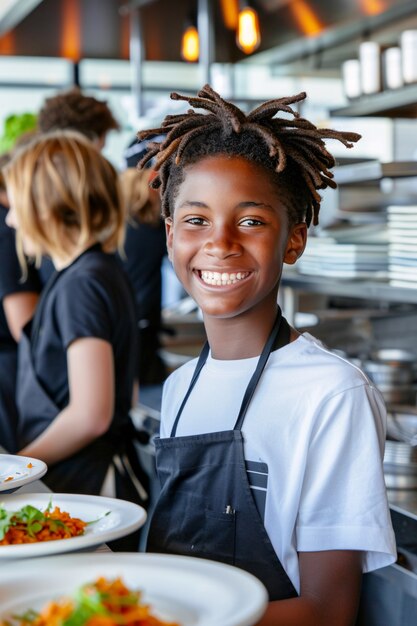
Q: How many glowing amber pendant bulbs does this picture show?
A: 2